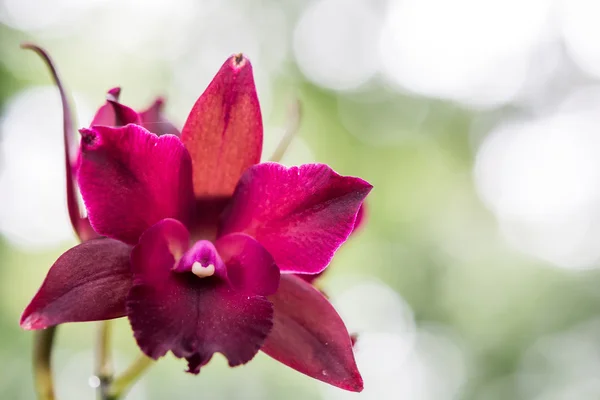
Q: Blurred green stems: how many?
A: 3